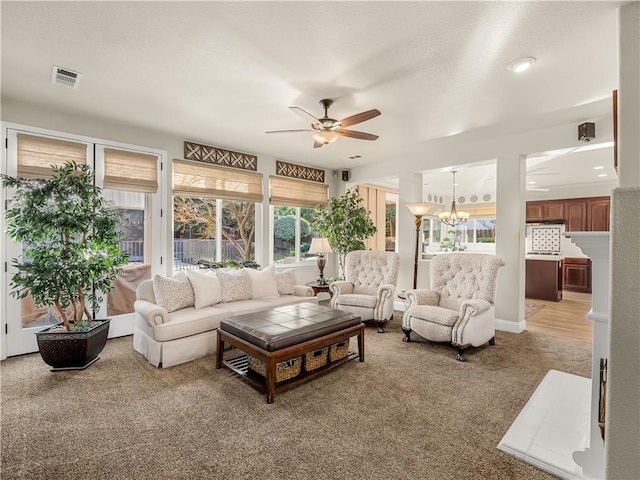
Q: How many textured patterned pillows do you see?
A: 3